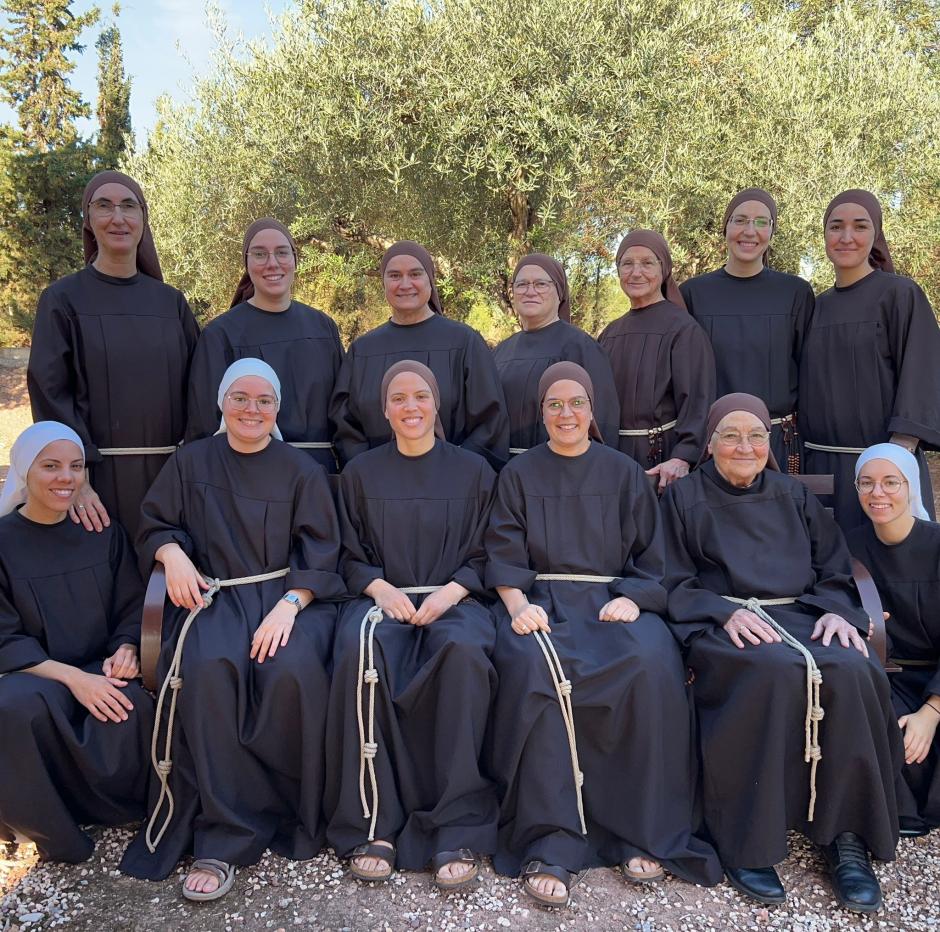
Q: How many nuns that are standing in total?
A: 7